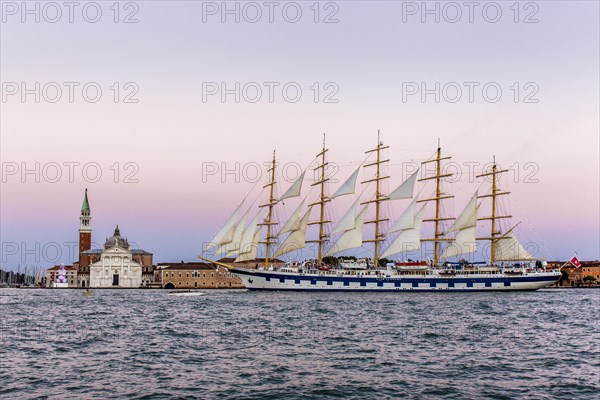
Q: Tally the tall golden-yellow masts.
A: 5